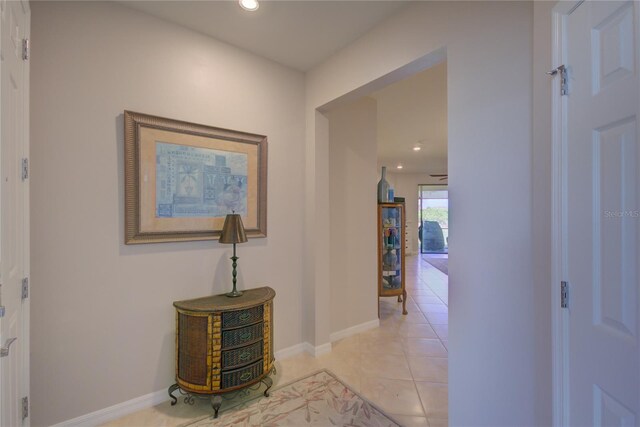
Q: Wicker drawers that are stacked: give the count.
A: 4